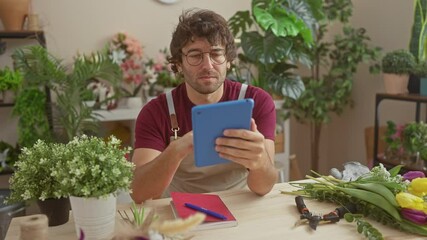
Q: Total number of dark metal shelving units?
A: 2